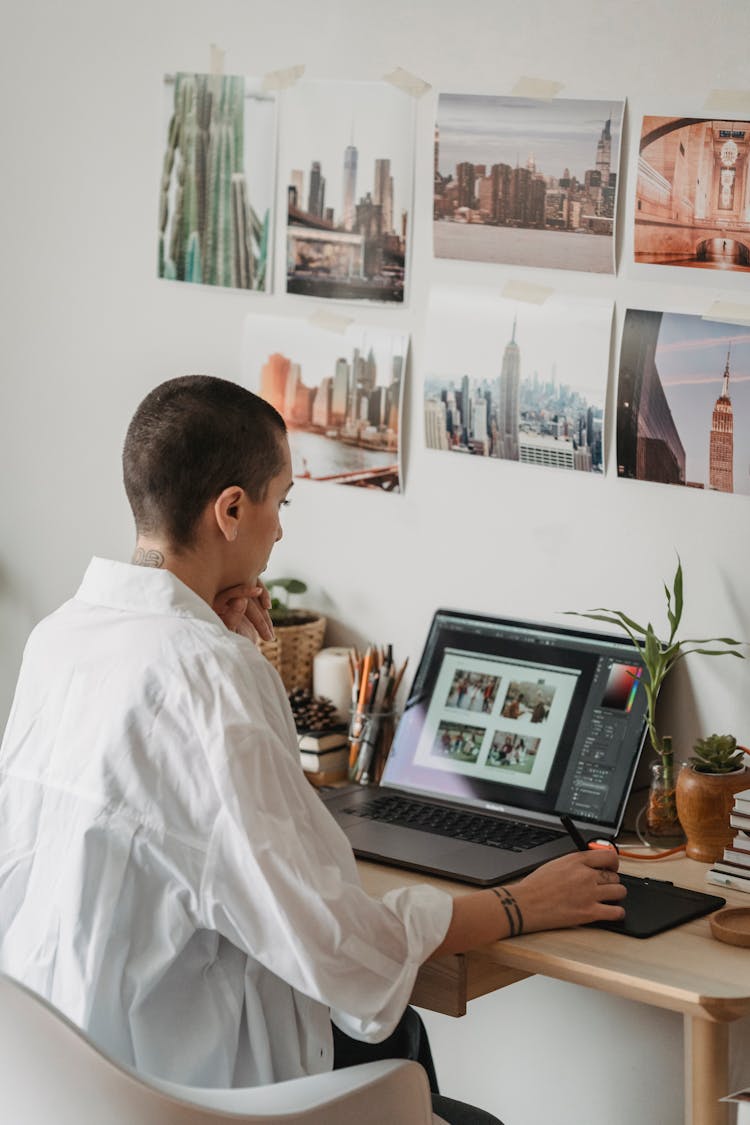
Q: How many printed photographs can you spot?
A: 7